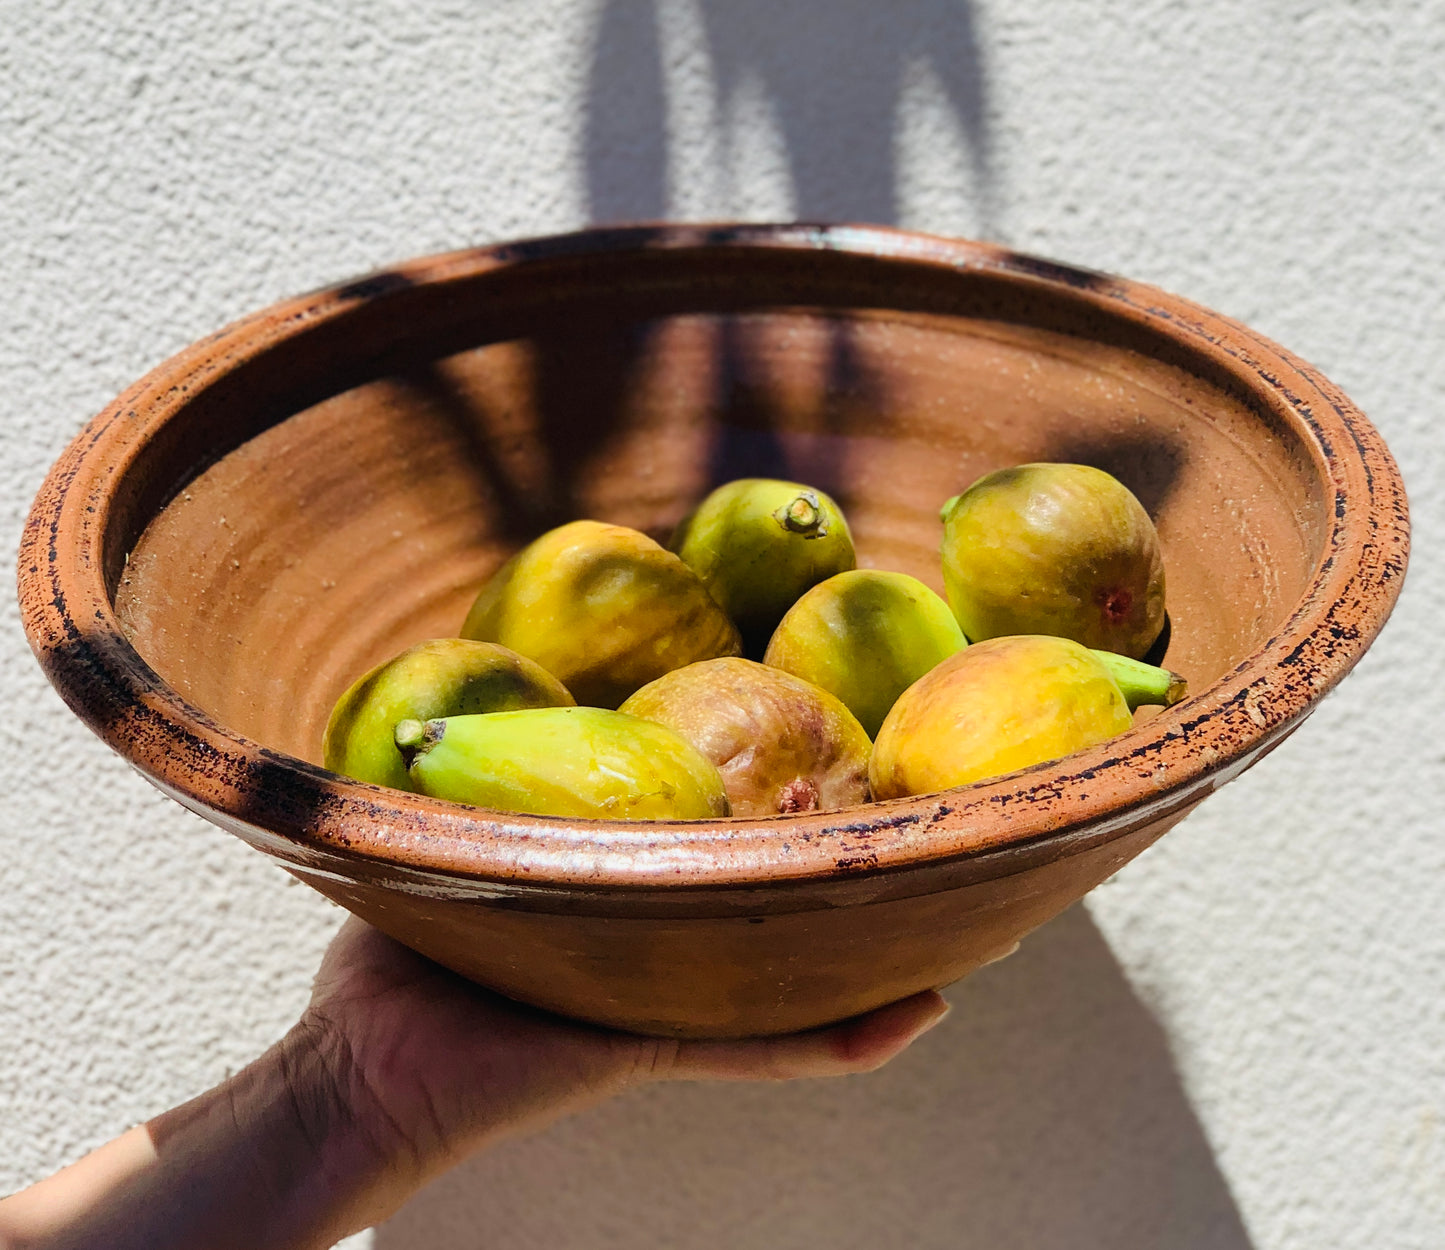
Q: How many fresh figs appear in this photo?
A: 8